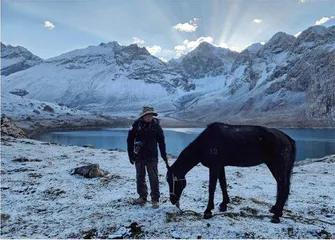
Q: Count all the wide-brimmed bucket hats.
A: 1